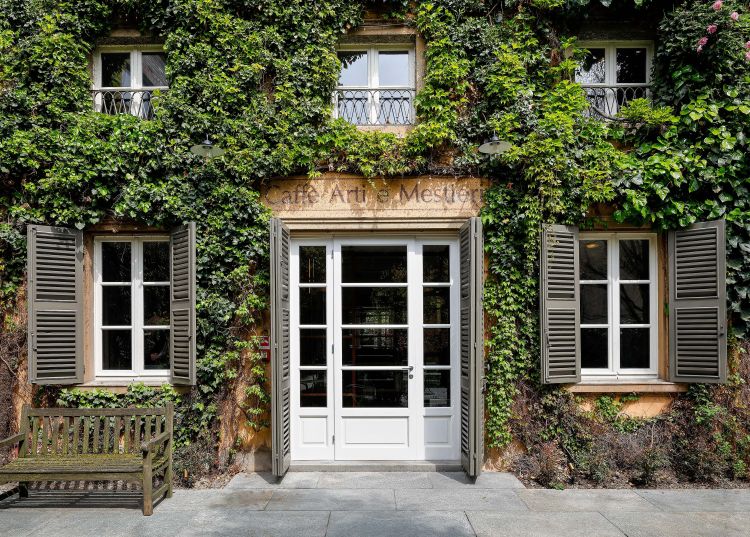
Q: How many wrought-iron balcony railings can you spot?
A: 3